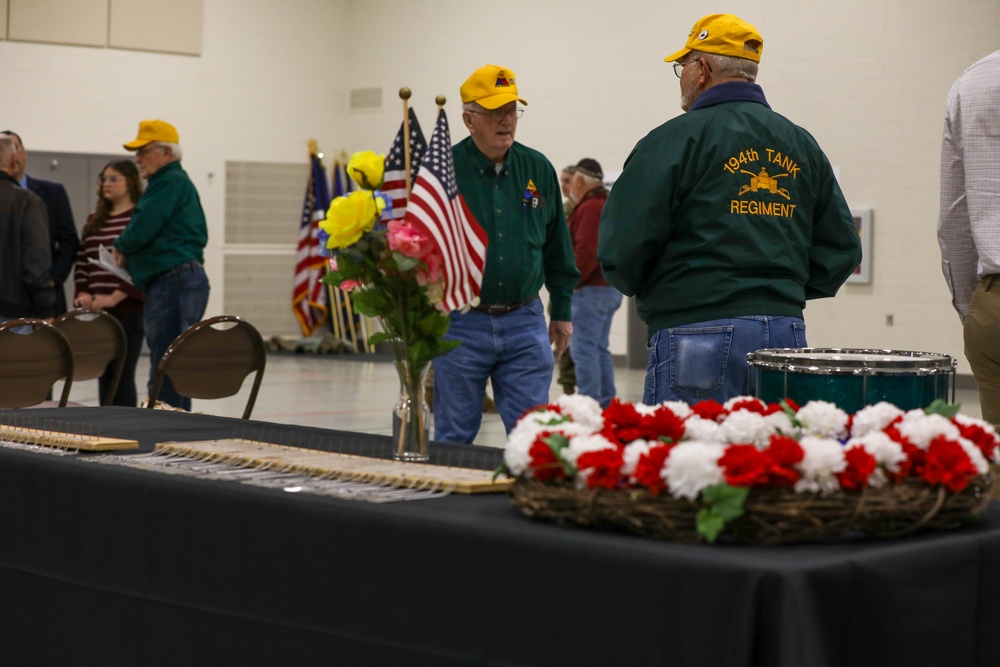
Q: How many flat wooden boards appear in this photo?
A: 2